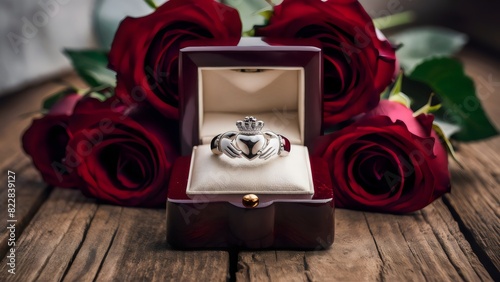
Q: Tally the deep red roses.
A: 5